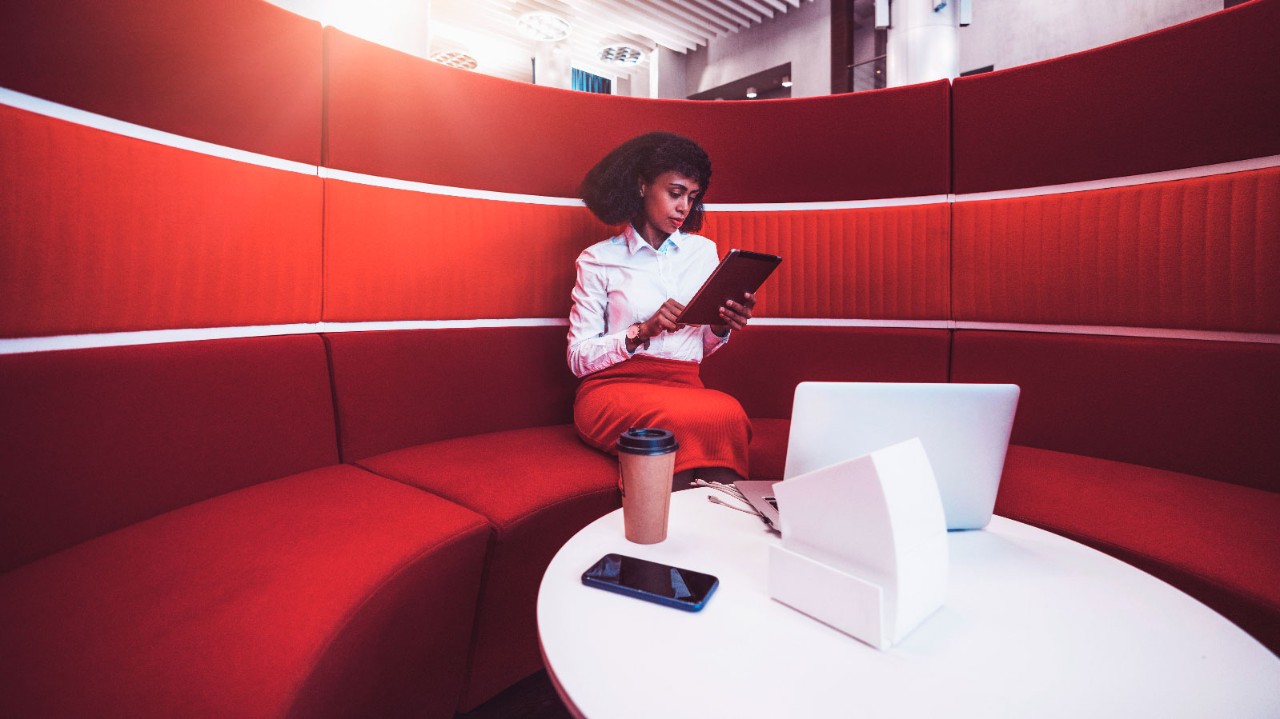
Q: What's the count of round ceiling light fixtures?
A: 3